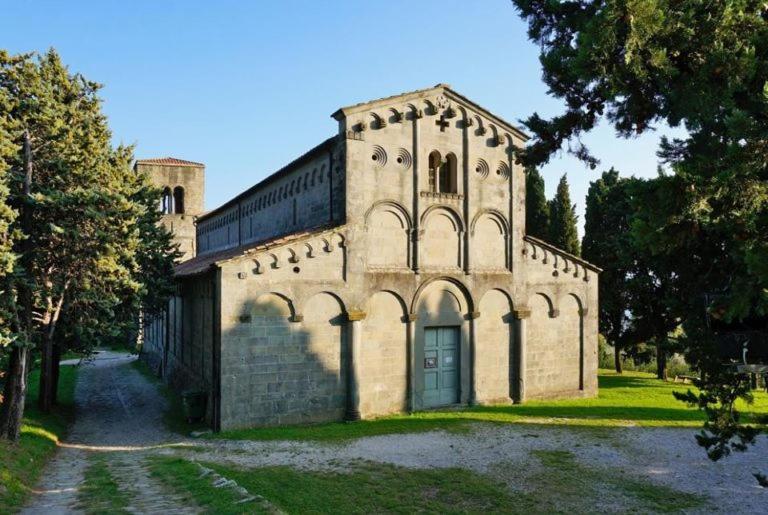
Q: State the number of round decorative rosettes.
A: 4